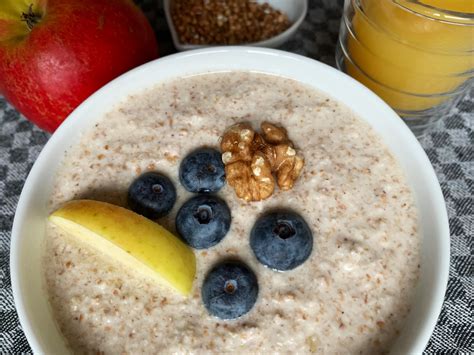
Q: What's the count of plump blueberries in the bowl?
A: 5